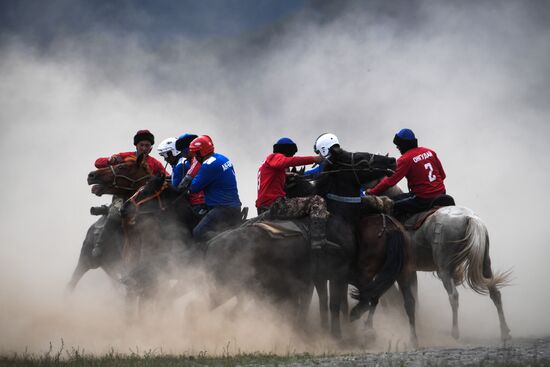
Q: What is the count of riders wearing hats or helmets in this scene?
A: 7